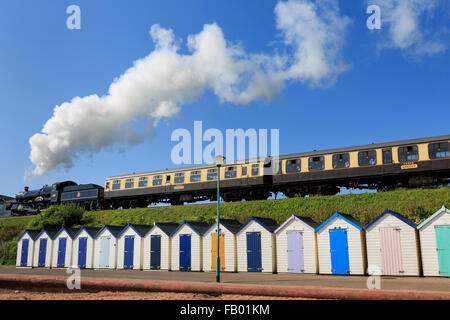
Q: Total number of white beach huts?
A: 14